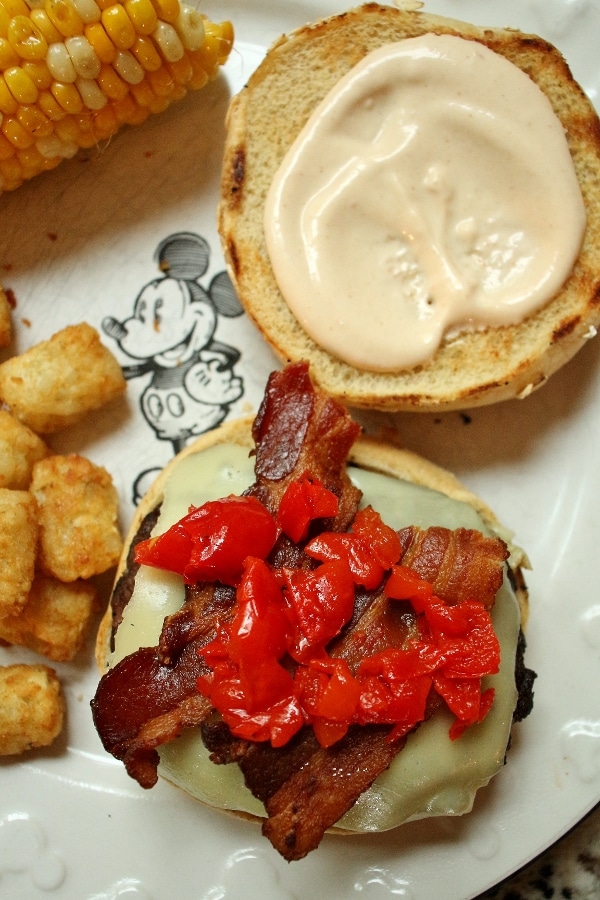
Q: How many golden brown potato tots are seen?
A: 7